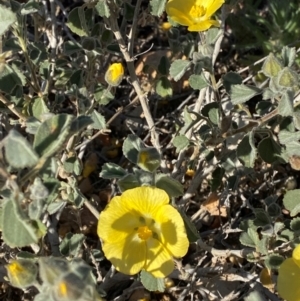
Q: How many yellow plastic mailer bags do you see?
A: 0